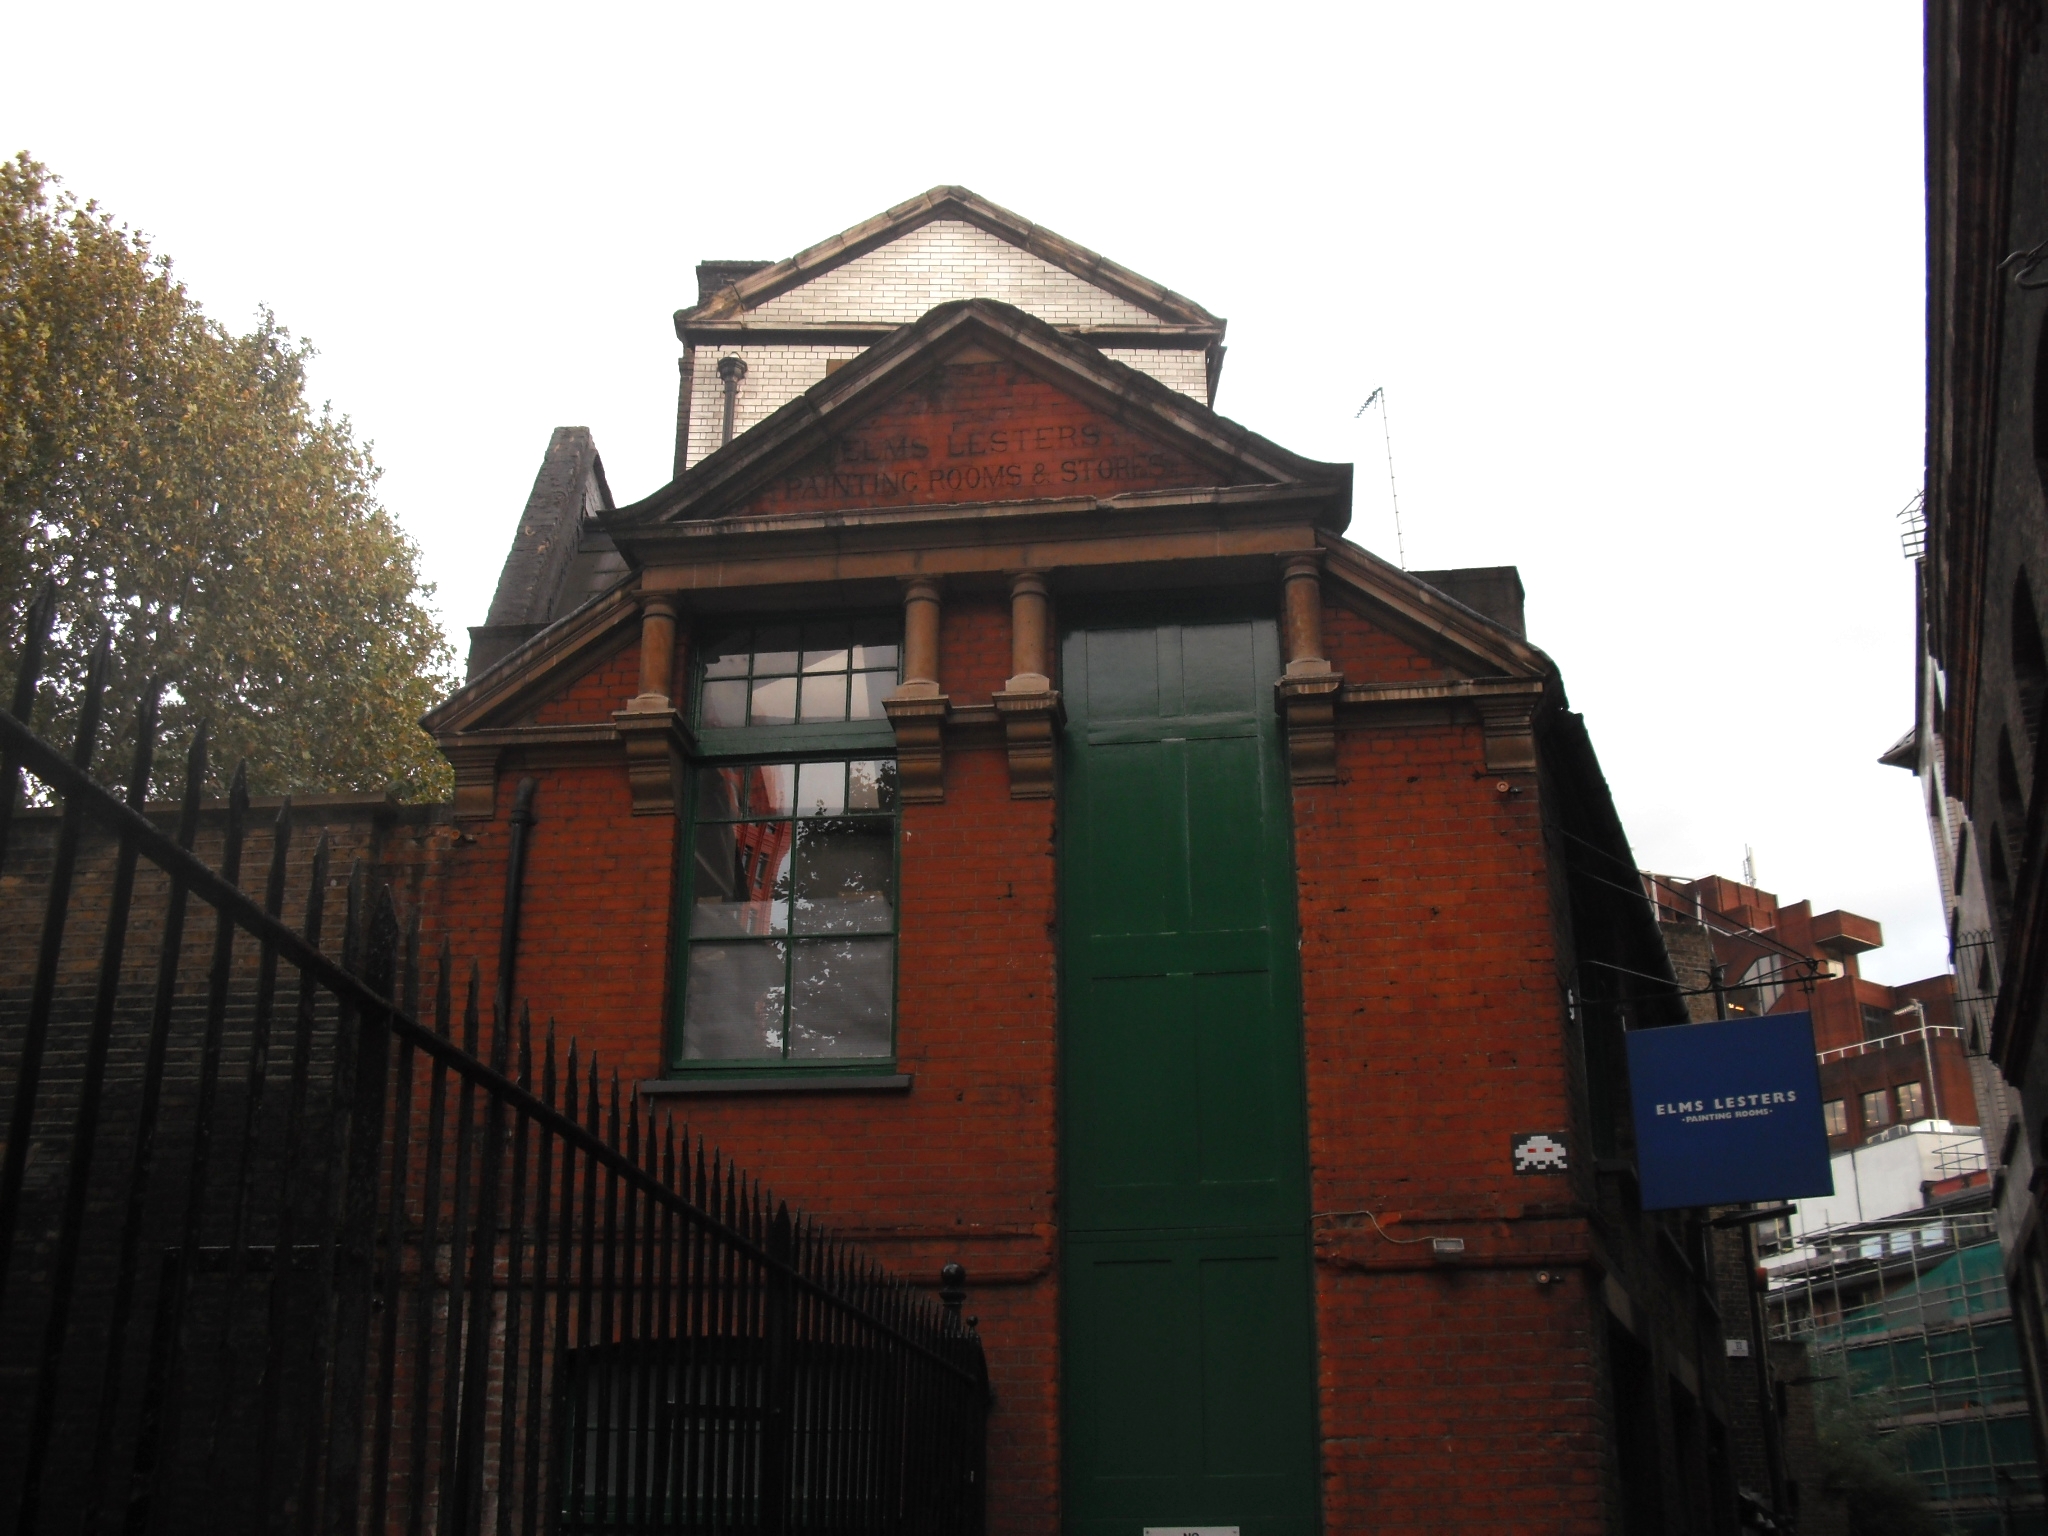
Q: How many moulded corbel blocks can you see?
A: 6